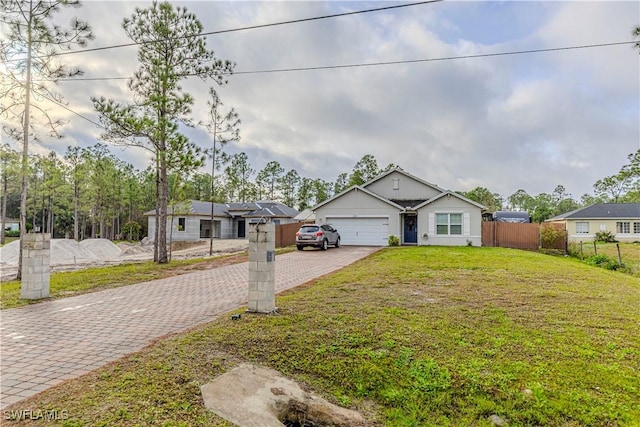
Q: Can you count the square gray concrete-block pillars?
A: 2